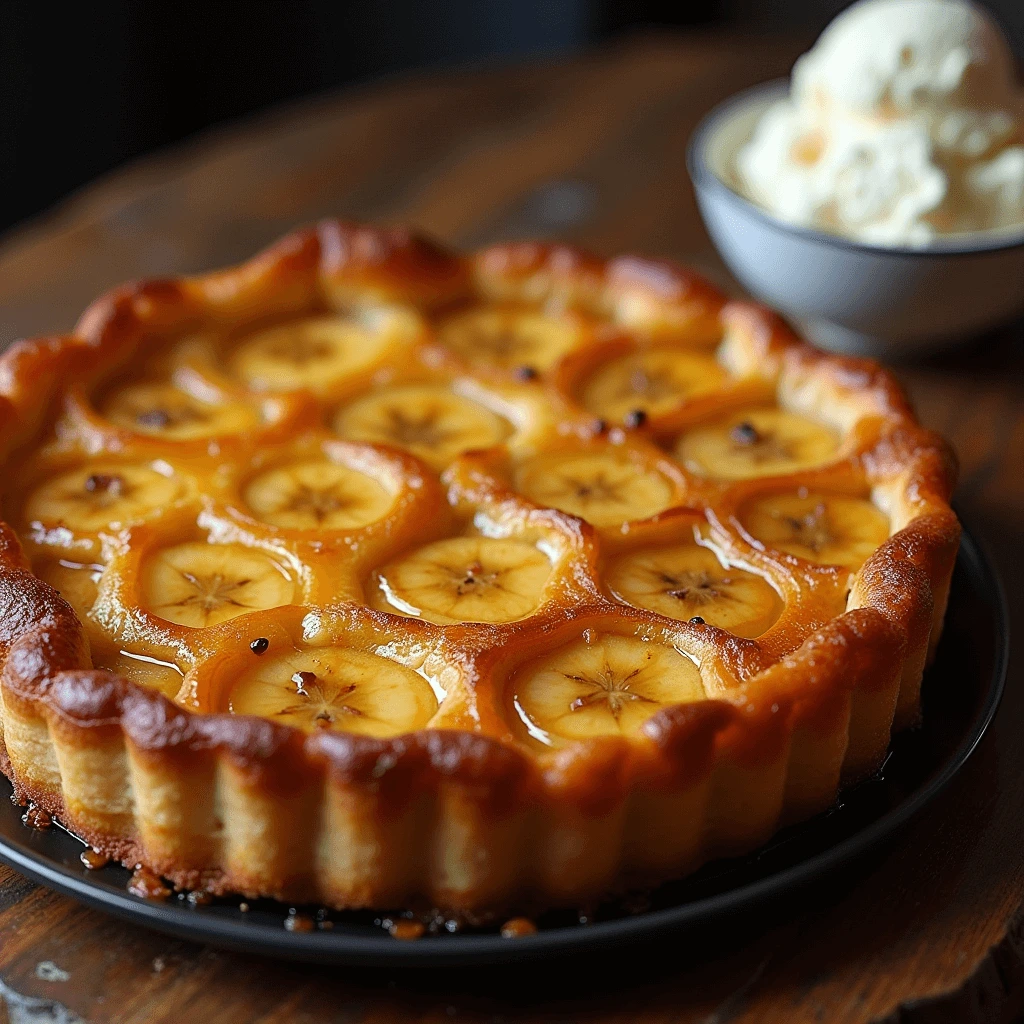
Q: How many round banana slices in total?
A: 15